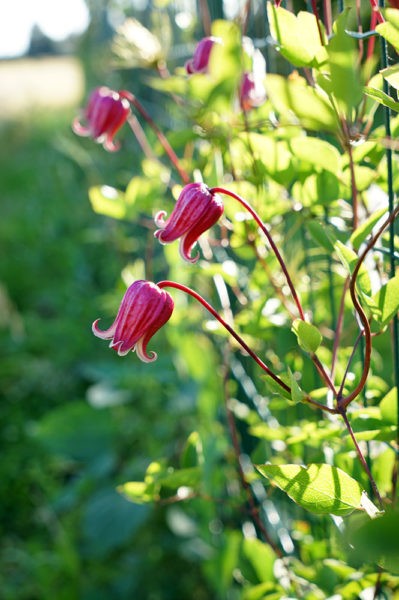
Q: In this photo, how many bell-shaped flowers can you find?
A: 5